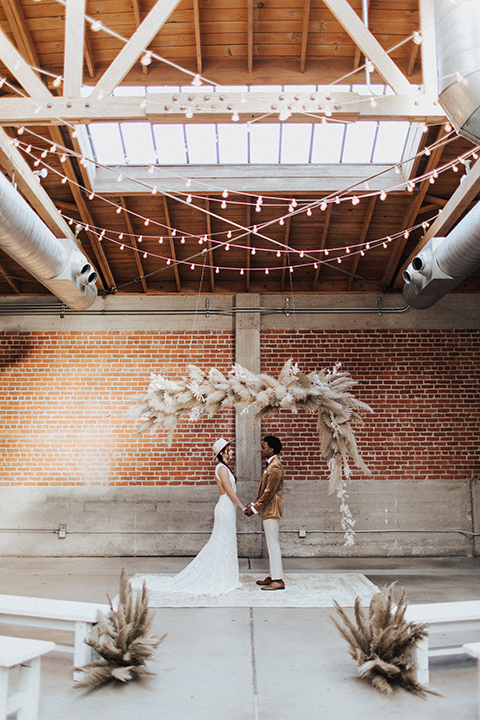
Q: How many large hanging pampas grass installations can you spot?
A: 1